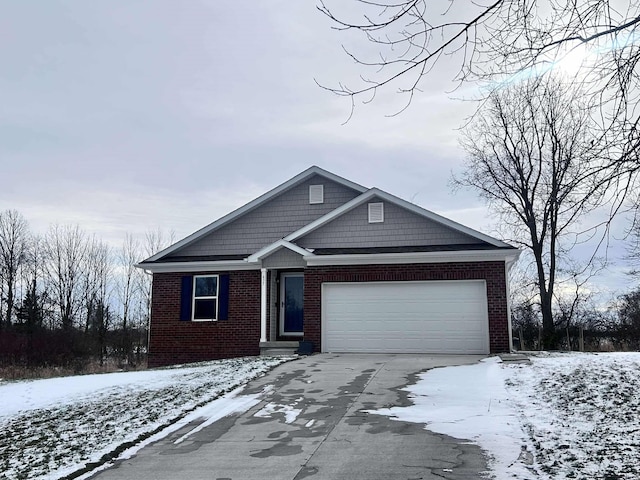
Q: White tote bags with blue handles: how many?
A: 0